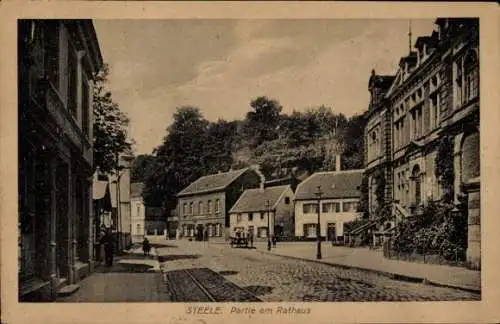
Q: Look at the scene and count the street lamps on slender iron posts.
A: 2